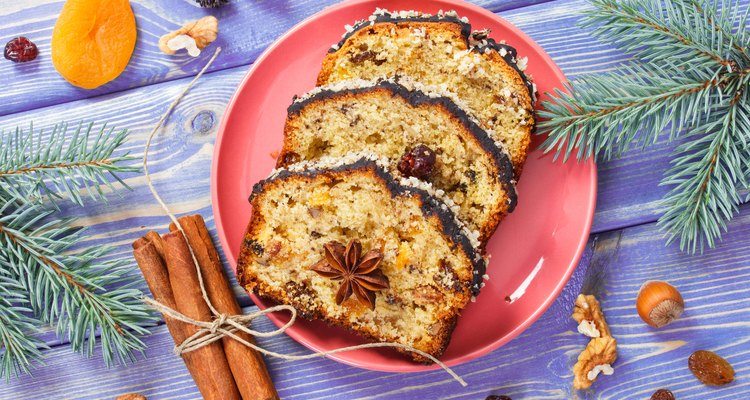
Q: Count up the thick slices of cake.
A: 3